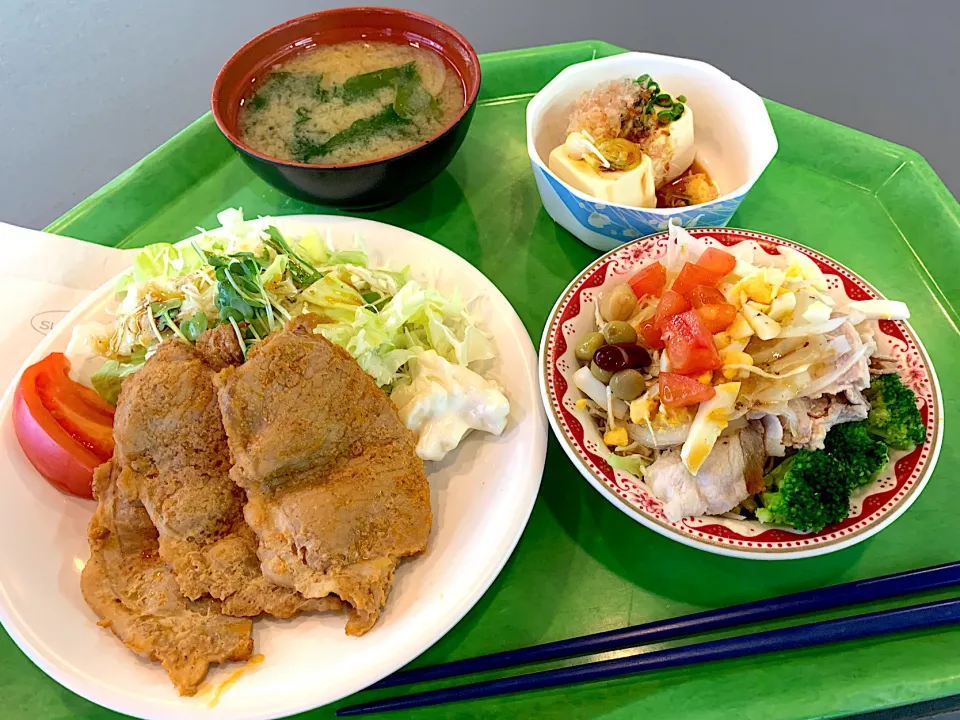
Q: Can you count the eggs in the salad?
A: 1